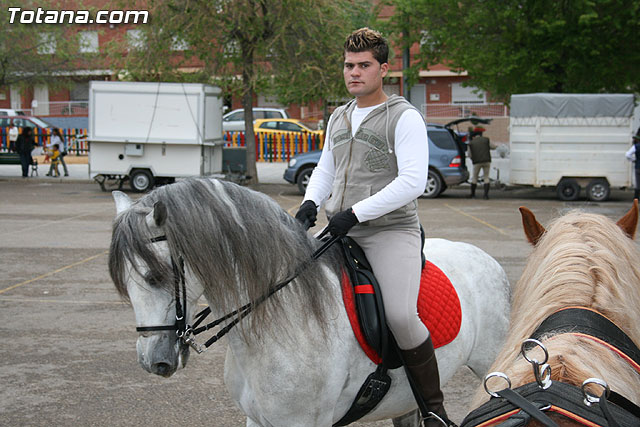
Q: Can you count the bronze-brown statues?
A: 0